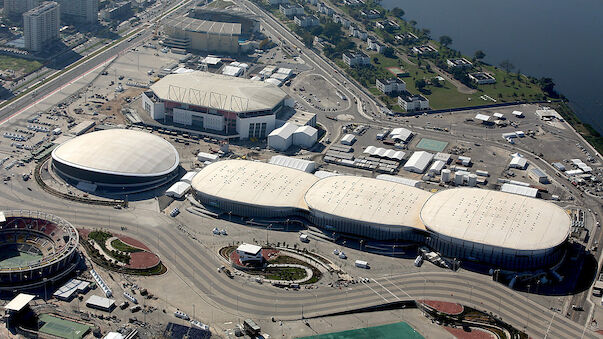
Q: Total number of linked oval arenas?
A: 3